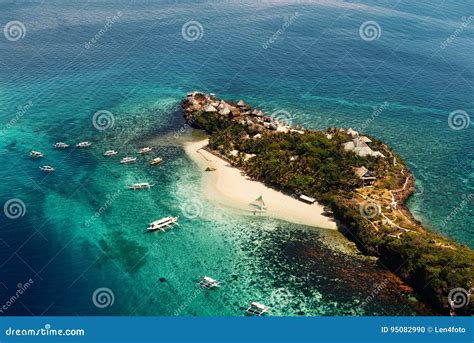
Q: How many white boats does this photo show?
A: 12